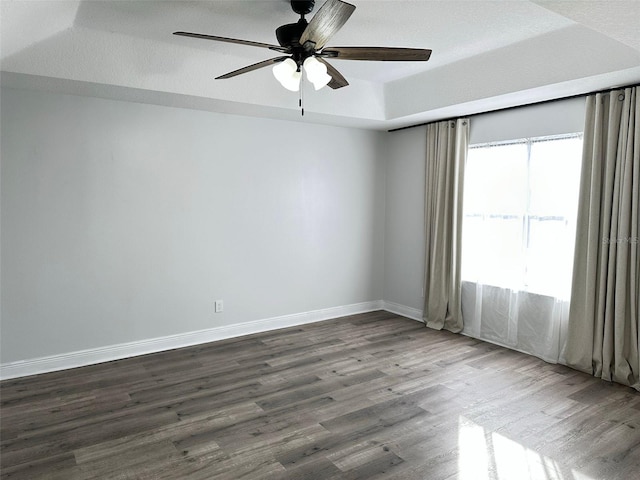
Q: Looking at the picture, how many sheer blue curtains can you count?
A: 0